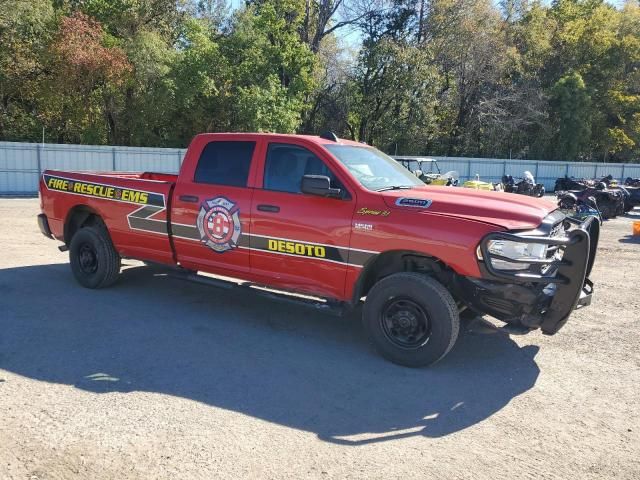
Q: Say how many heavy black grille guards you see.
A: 1